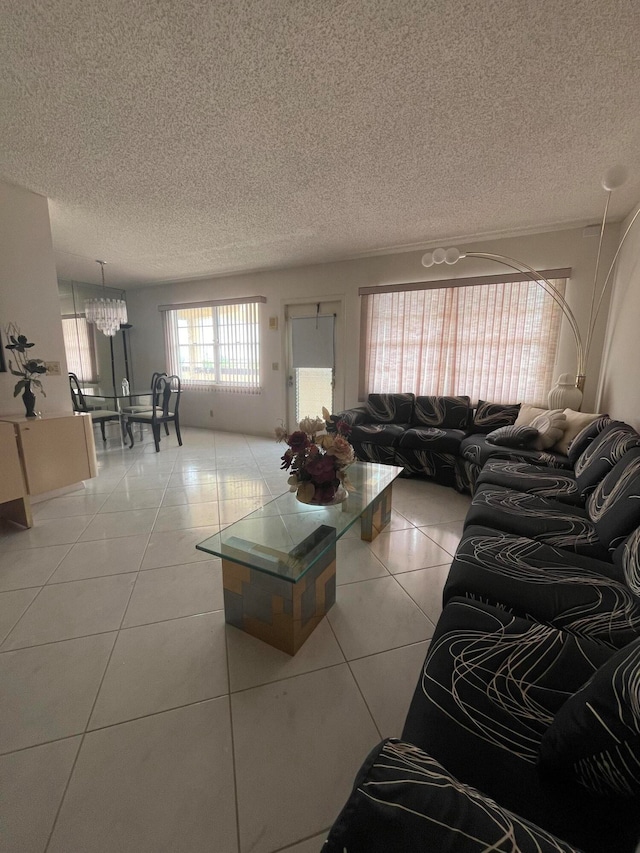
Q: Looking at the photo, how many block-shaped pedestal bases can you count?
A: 2